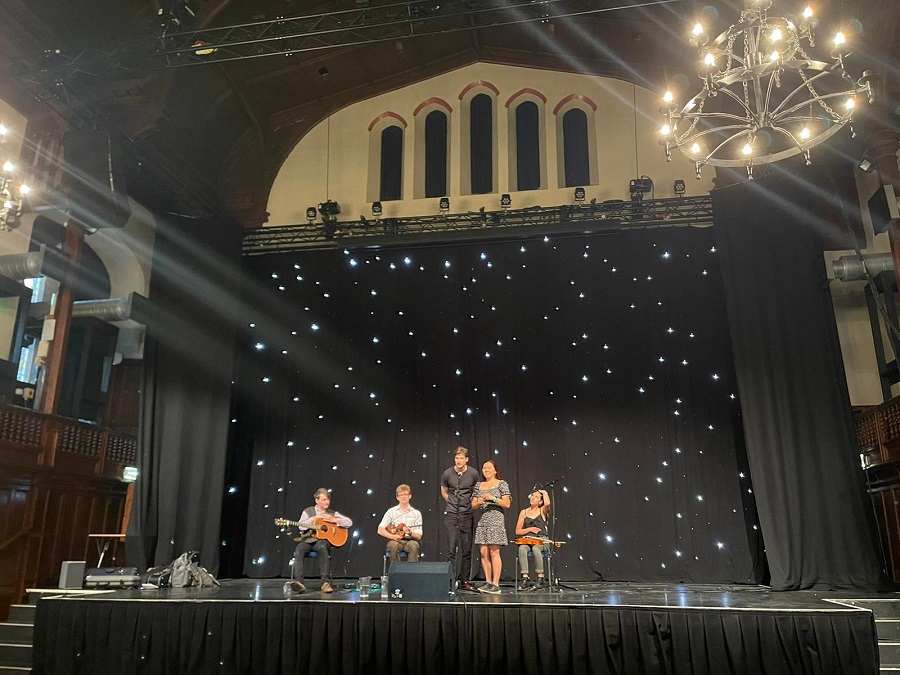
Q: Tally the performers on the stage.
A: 5